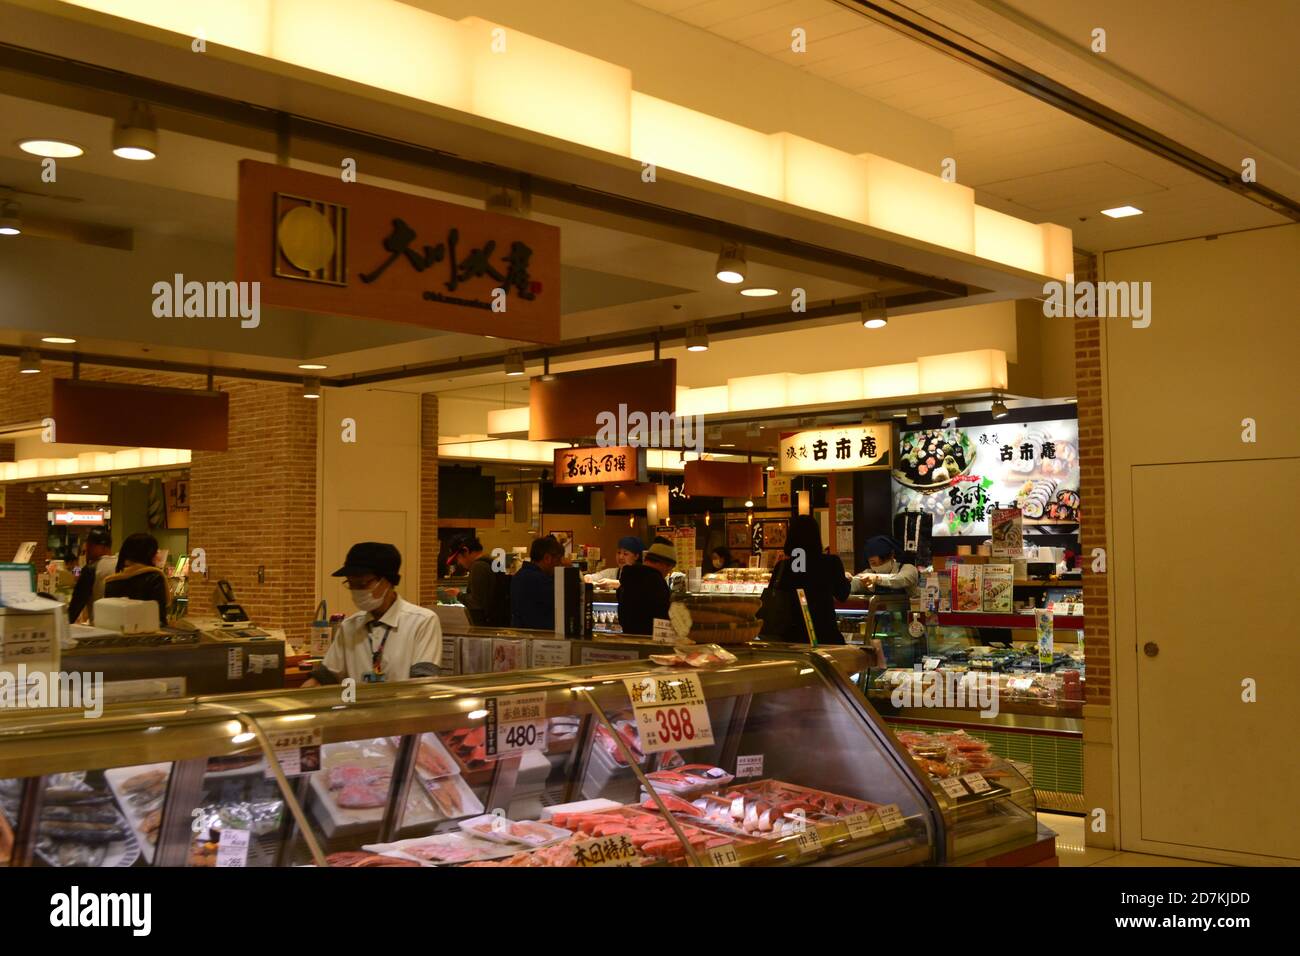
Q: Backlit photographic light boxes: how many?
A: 1